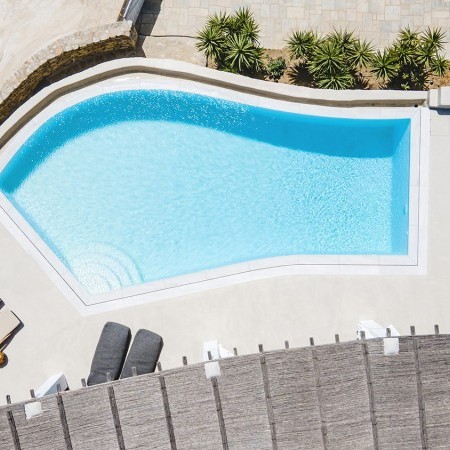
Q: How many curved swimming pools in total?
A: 1